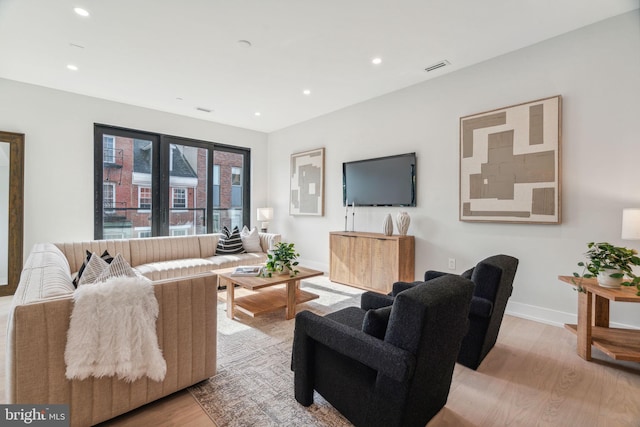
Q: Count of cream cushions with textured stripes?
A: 2